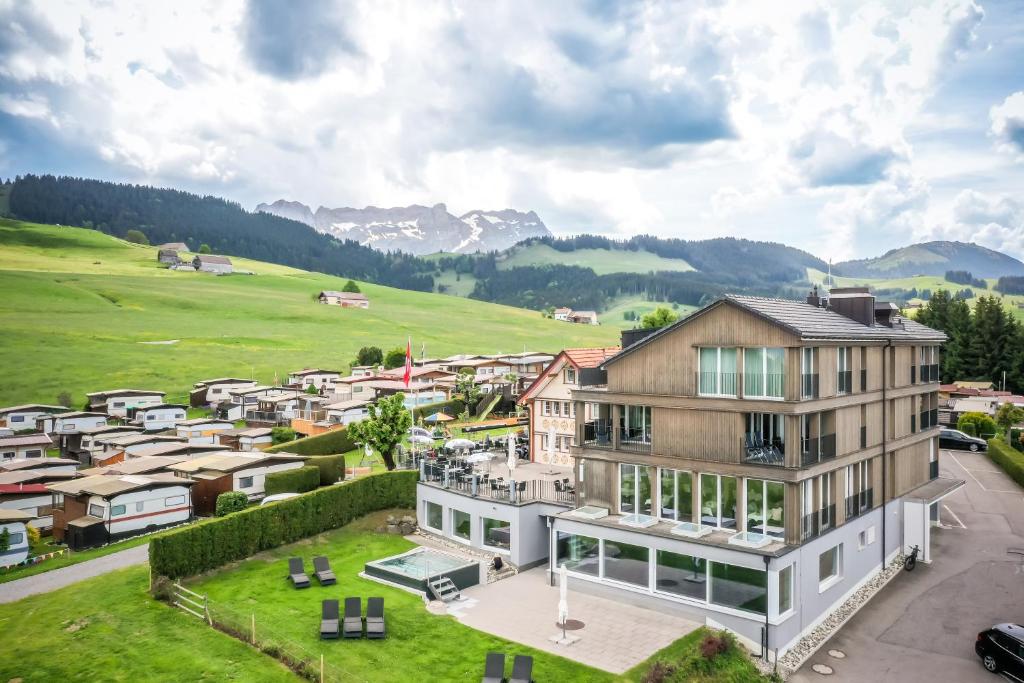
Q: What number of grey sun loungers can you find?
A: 7